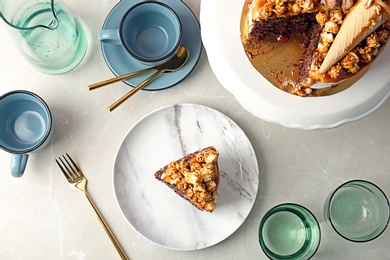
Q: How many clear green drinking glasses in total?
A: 2